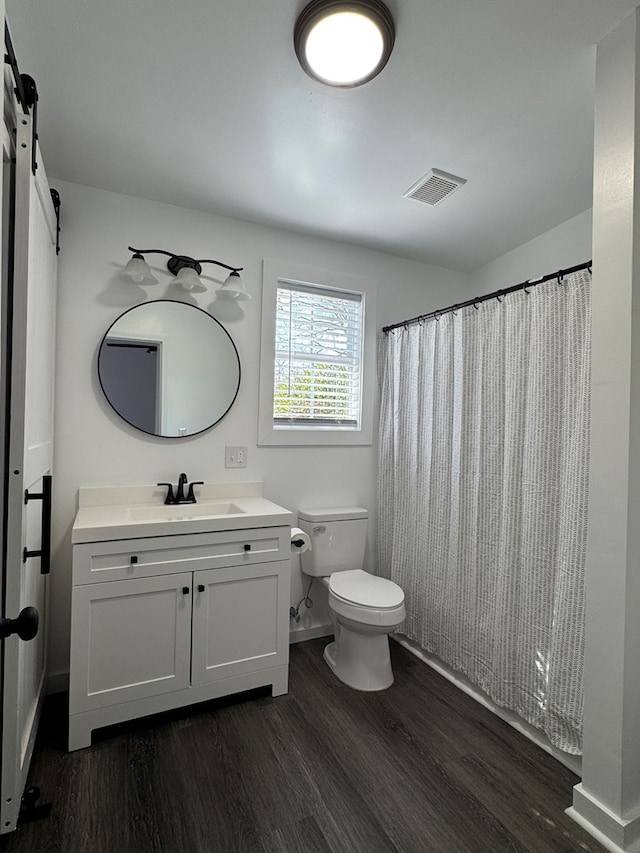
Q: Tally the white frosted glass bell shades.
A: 3